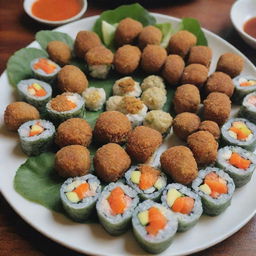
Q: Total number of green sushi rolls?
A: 14